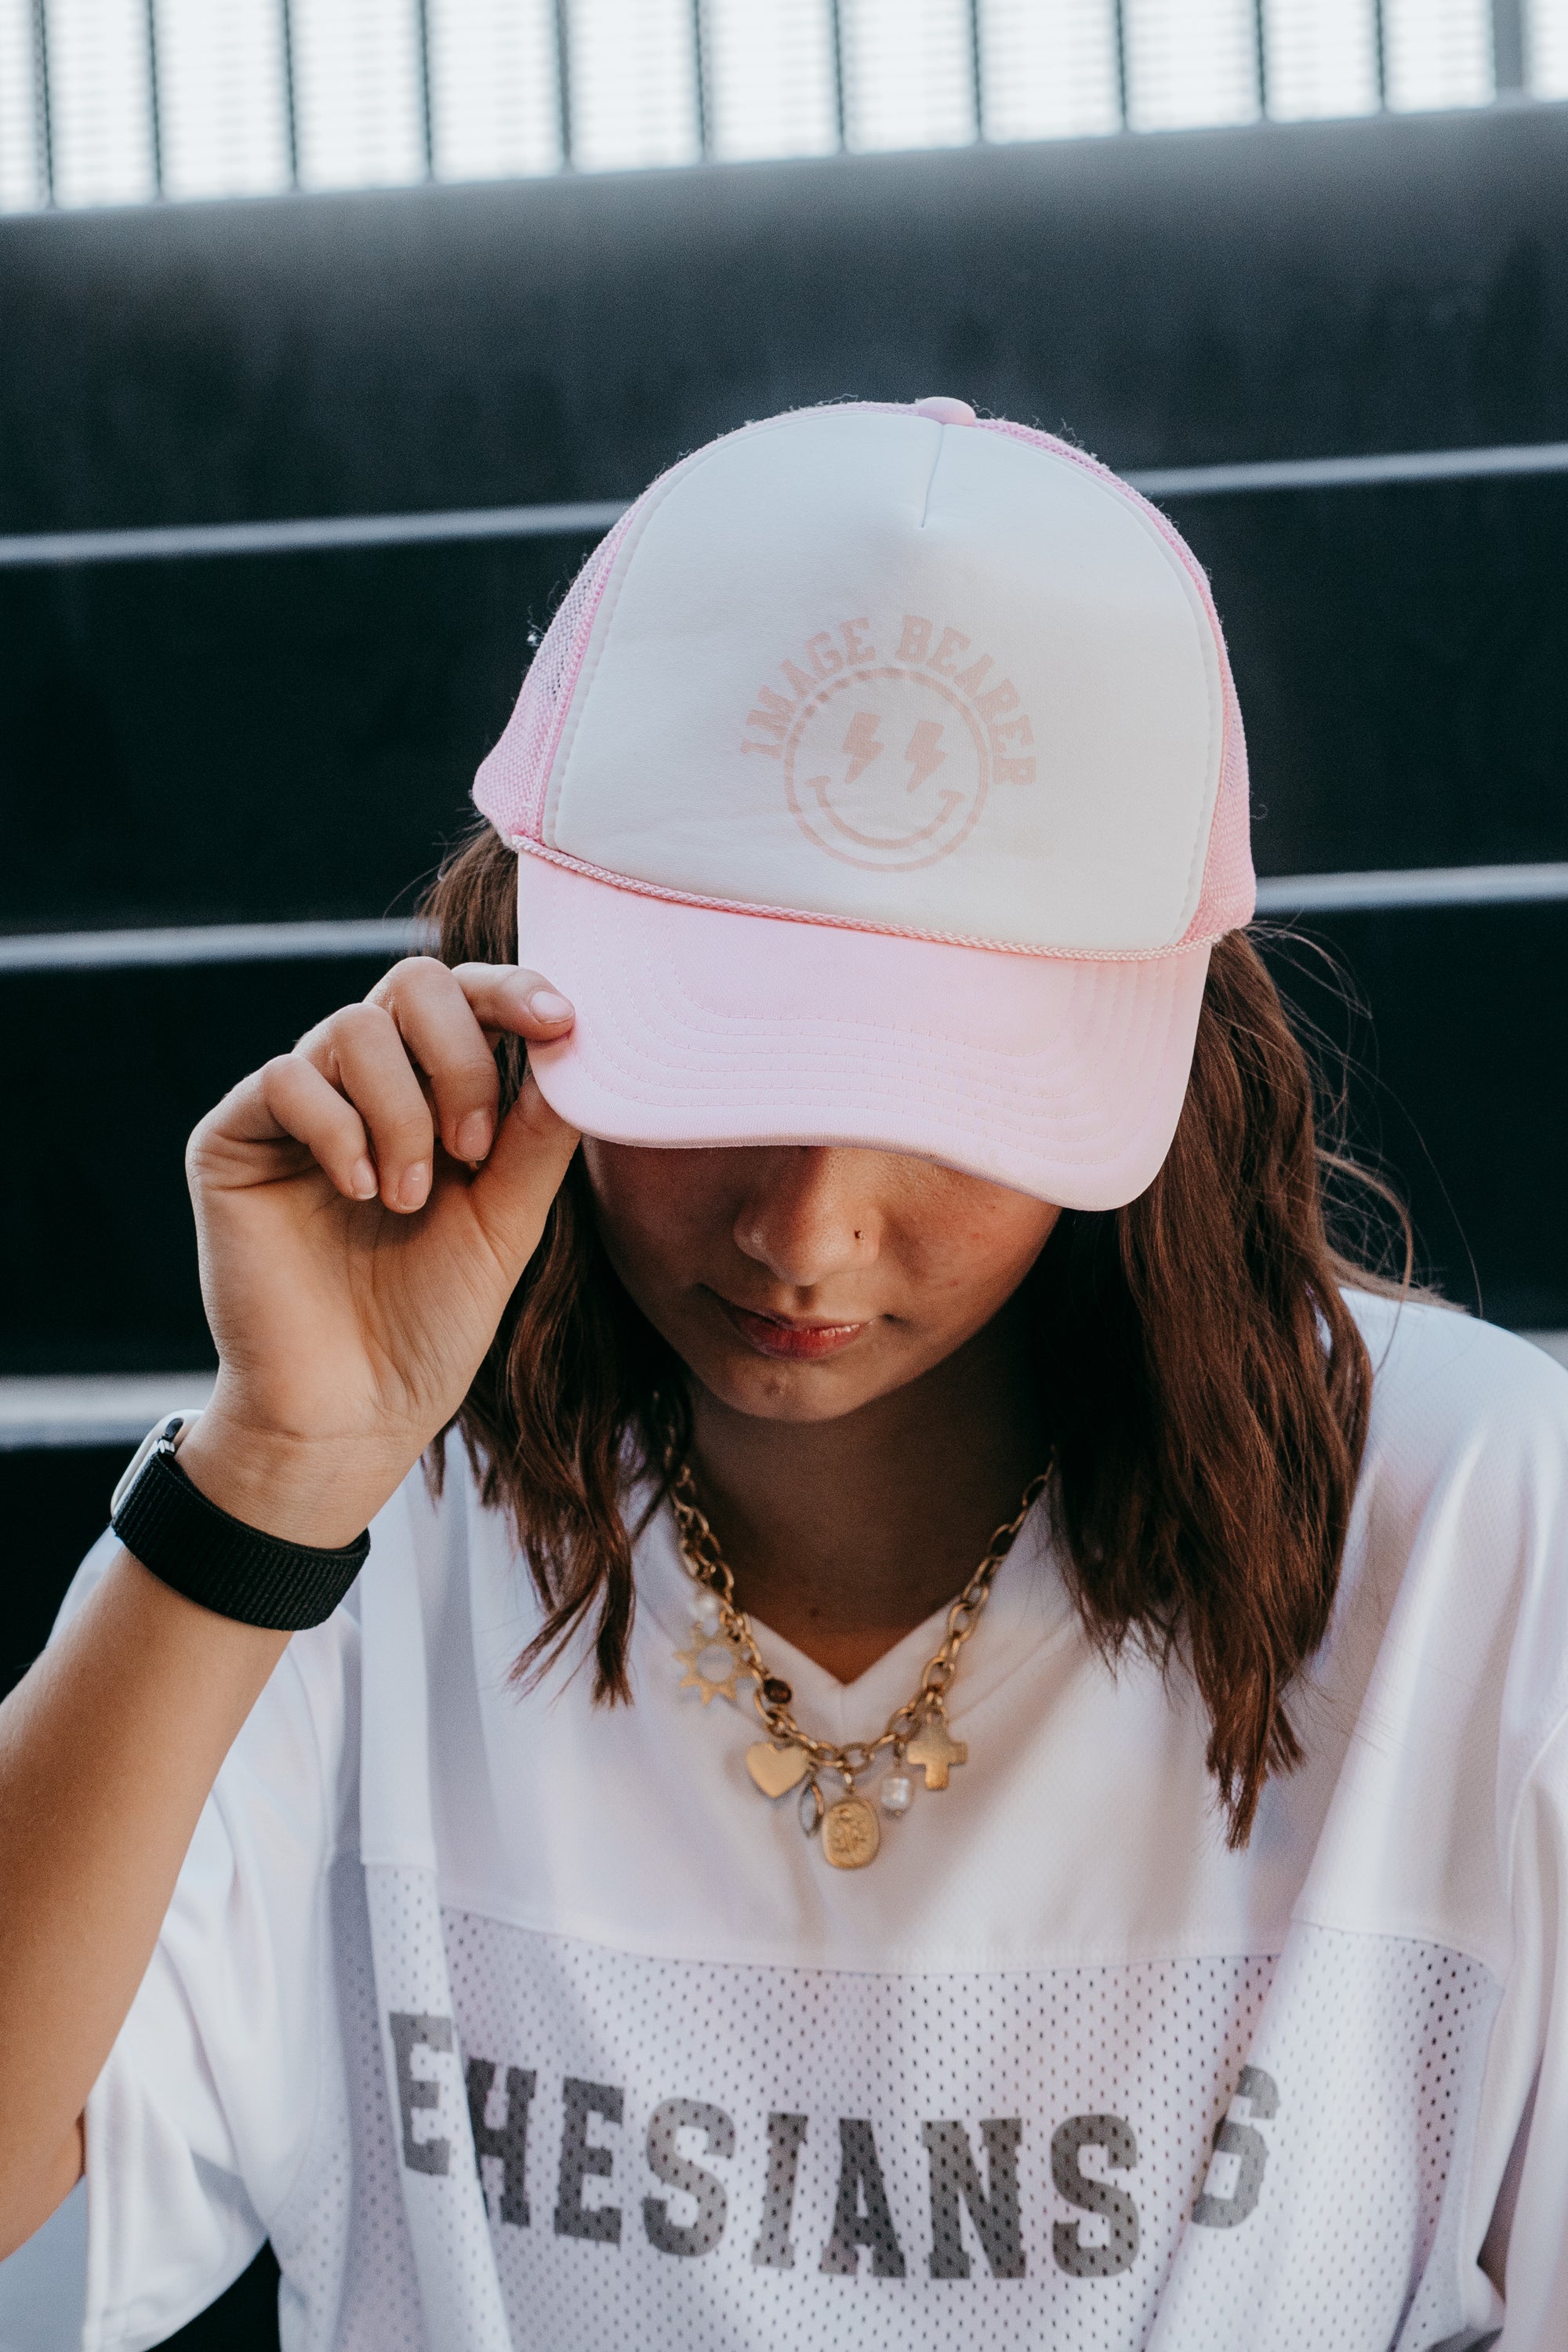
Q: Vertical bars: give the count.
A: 12